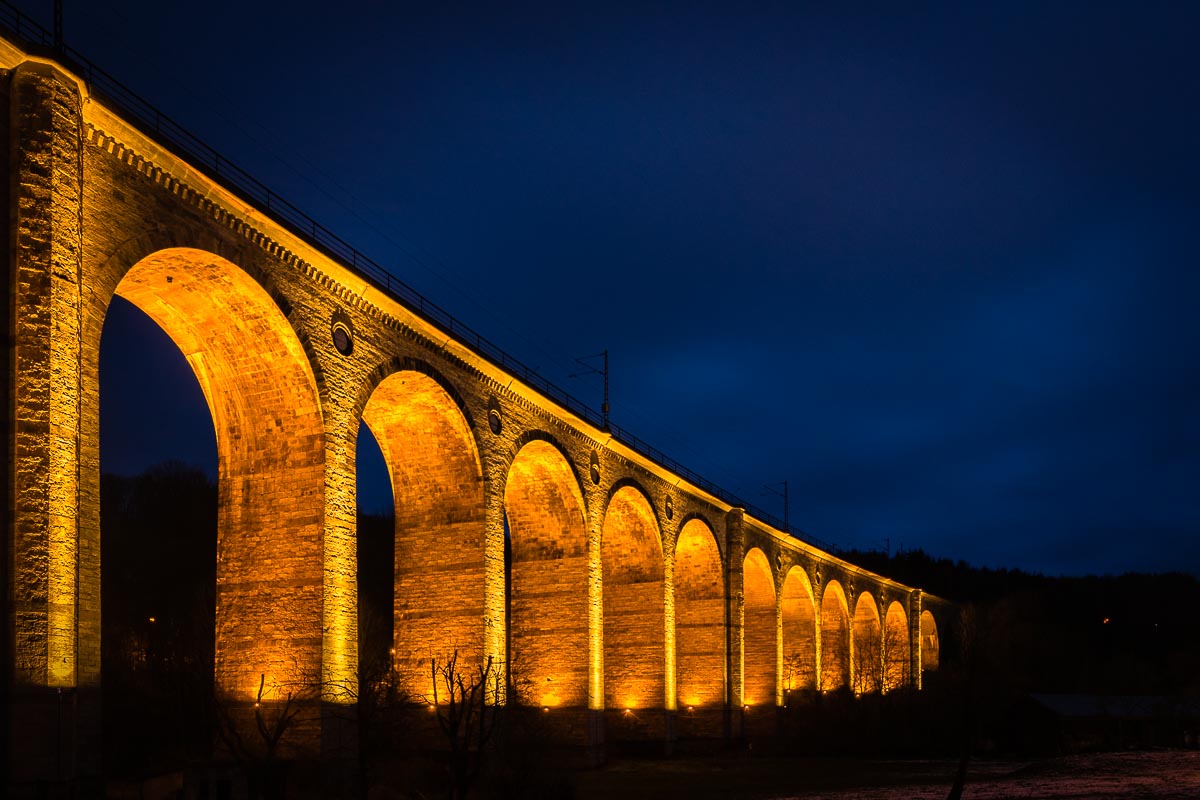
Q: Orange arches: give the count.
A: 11